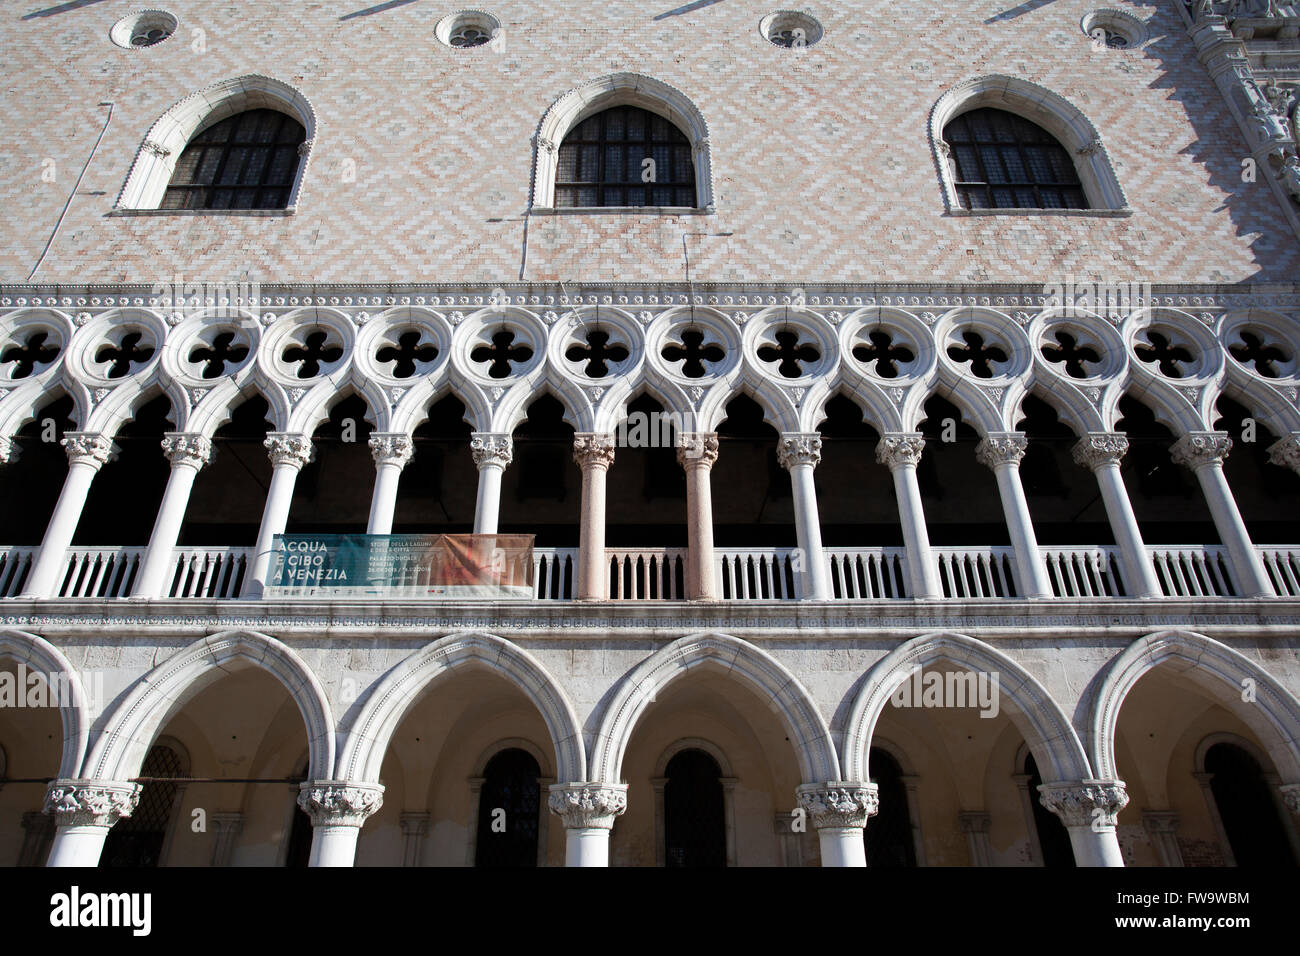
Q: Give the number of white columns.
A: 15